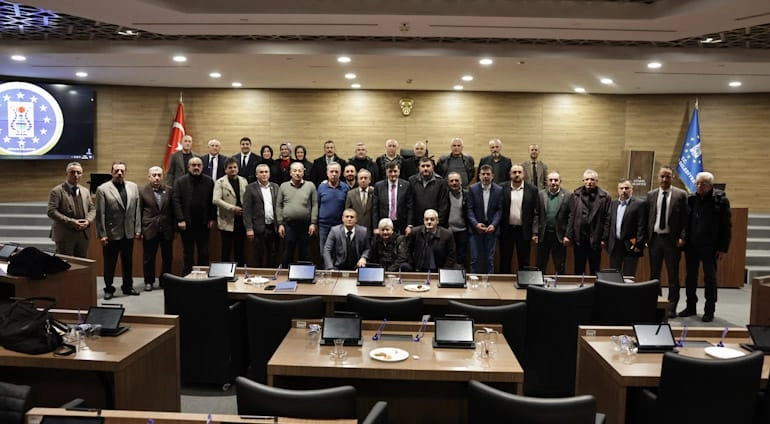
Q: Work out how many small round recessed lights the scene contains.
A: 15